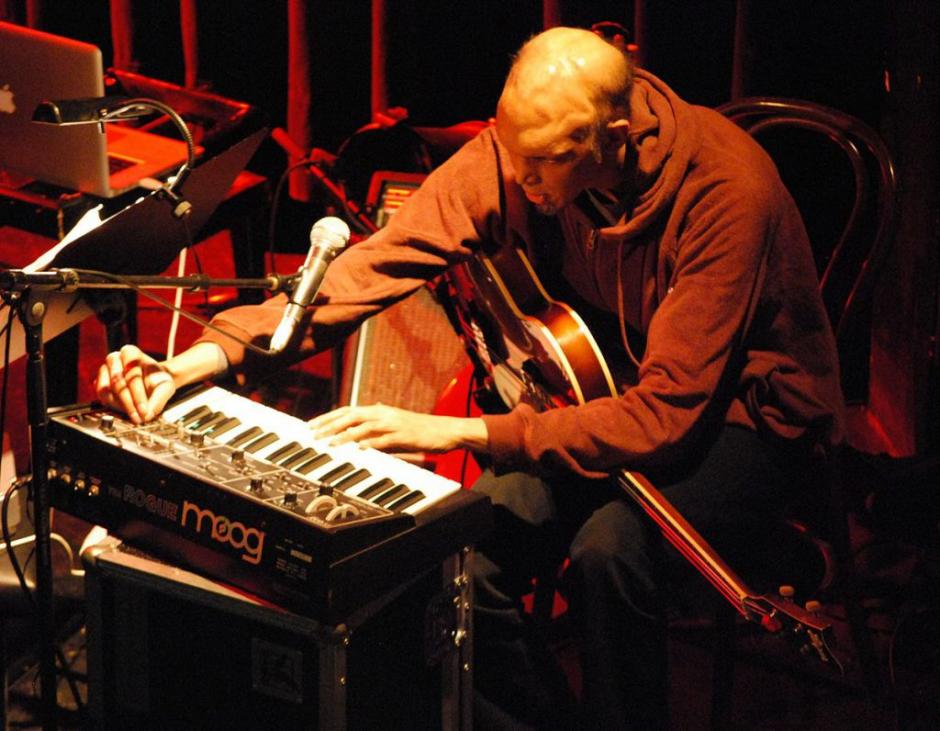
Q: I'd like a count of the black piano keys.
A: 13